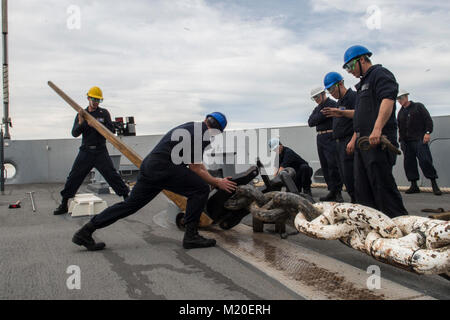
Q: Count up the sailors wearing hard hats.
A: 7